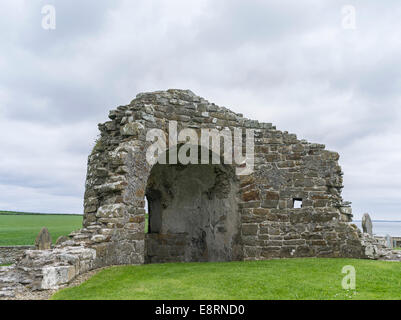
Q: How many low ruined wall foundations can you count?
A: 2